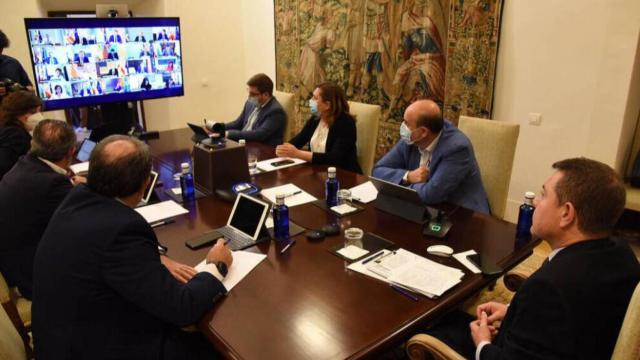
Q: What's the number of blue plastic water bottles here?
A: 4